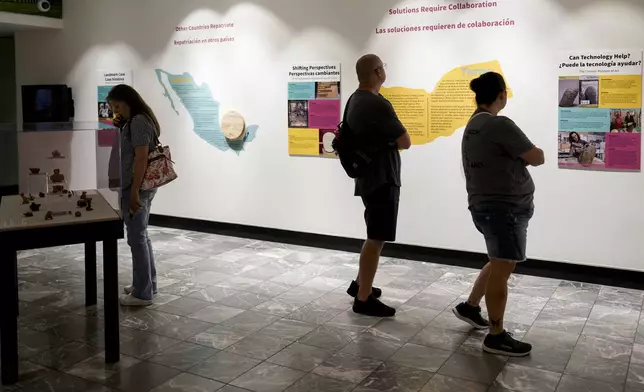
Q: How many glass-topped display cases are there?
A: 1